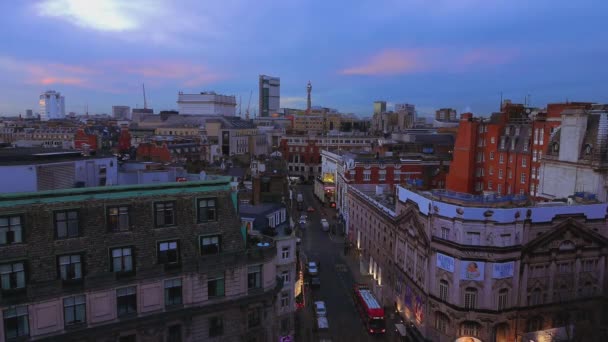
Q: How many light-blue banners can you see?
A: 3